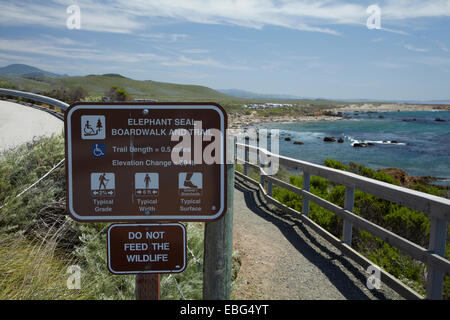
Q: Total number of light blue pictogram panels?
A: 4